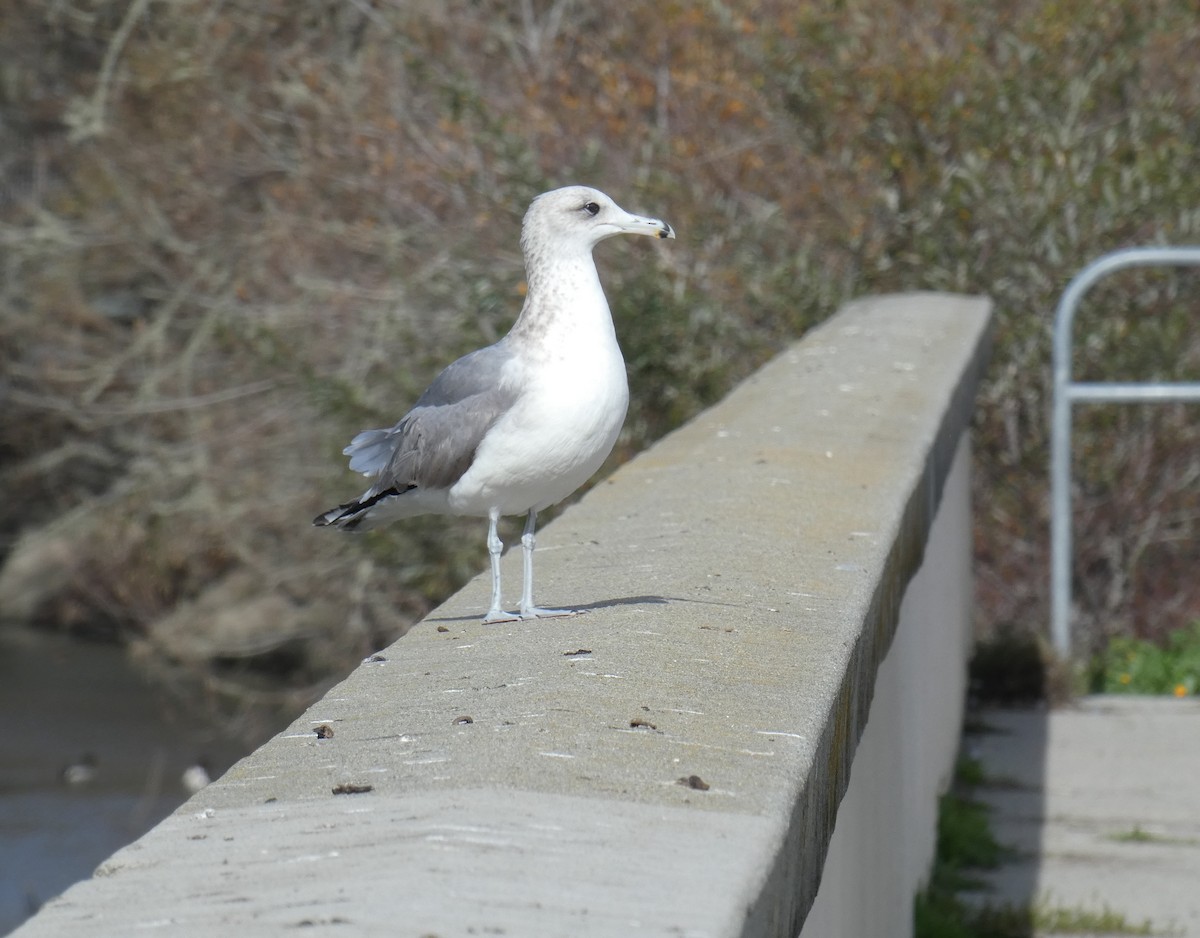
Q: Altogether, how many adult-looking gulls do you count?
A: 1